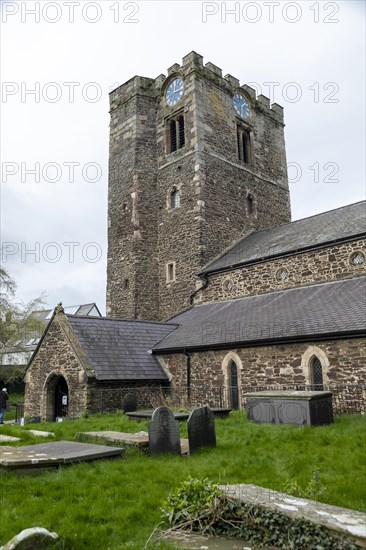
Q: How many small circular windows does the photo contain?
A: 3